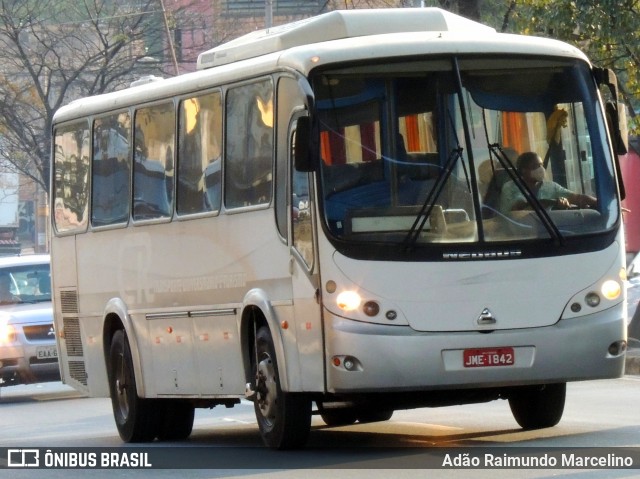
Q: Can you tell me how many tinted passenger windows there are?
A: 5